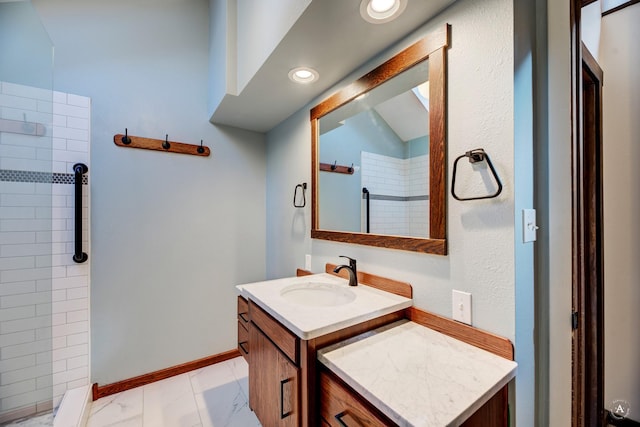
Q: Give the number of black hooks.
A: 3